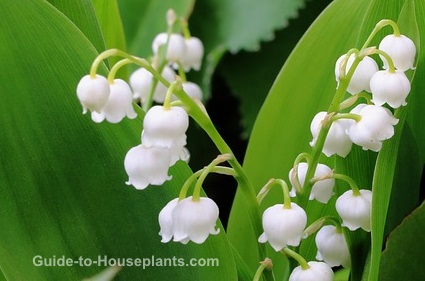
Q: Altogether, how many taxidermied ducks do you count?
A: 0